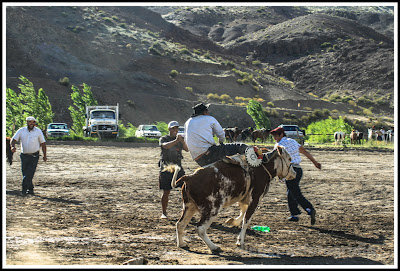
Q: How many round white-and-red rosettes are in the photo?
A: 1